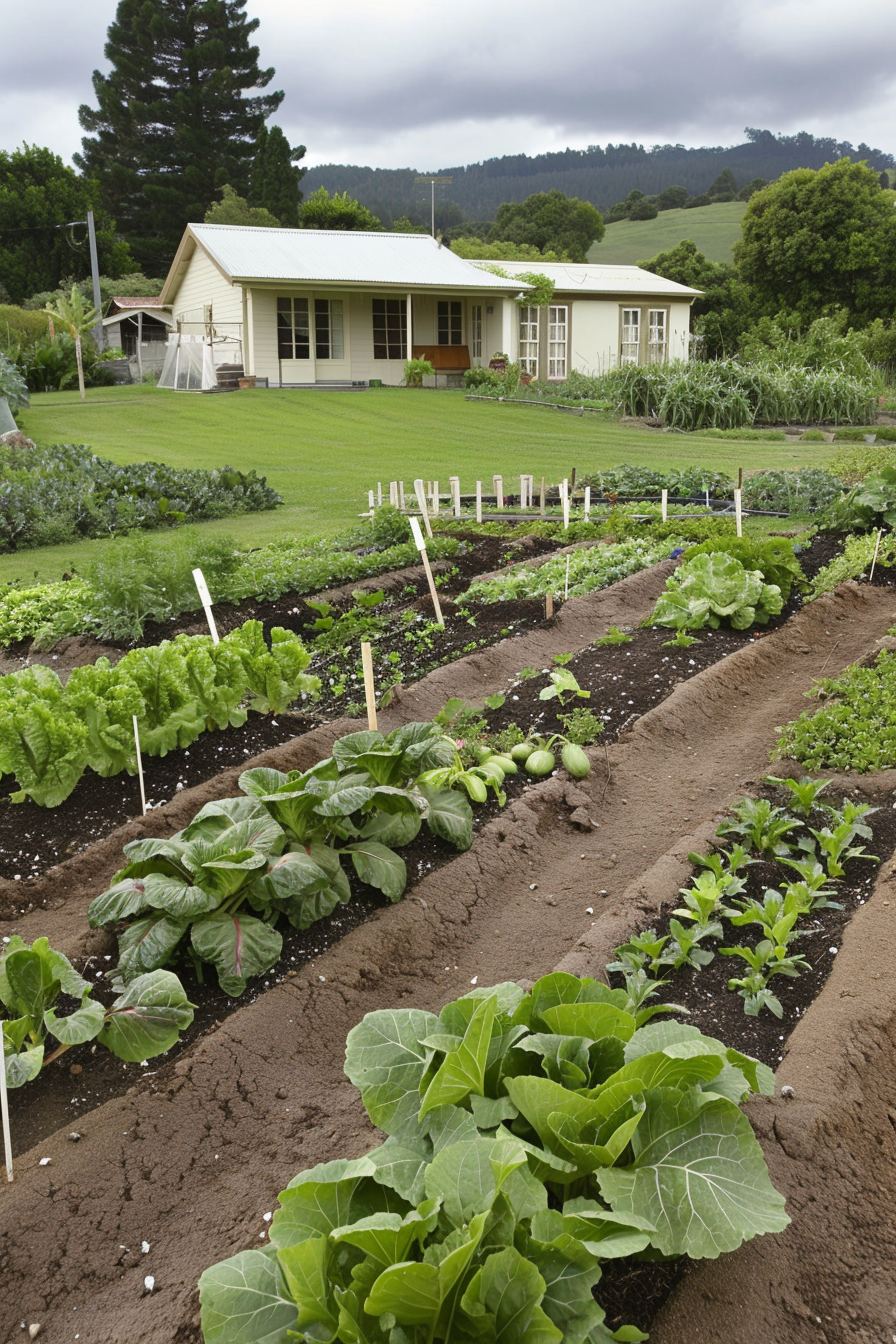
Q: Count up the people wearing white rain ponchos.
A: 0